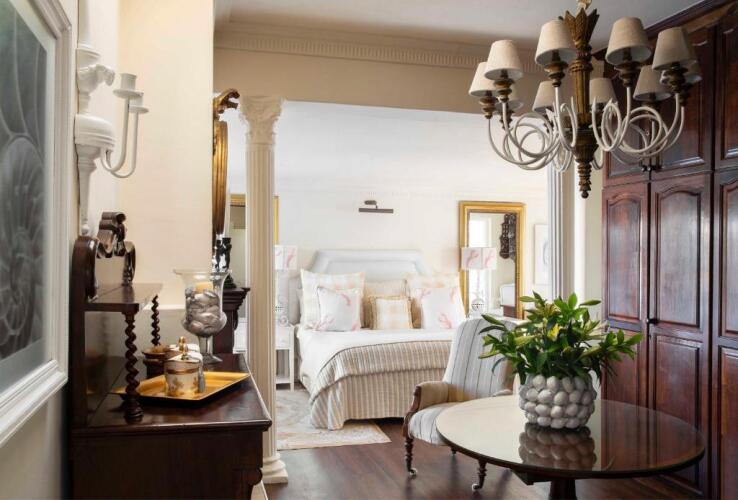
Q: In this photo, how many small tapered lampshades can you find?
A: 10